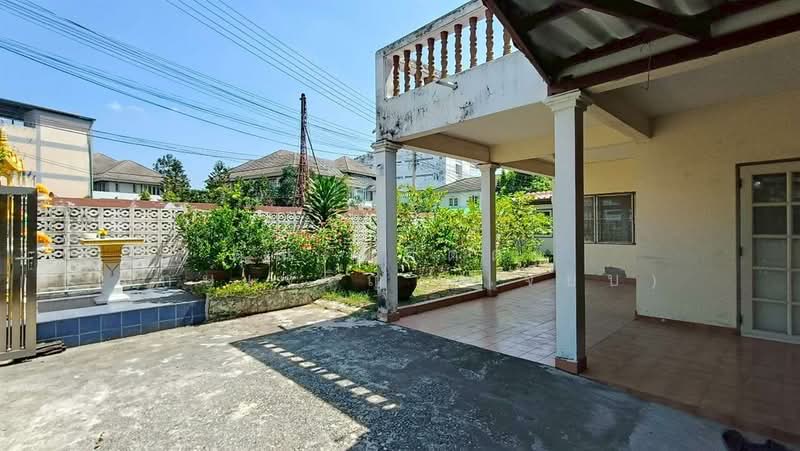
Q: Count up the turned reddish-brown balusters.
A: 9